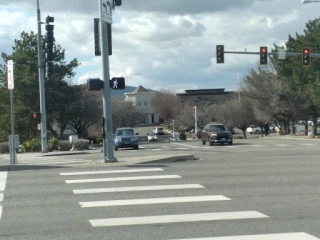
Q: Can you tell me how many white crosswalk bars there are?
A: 6